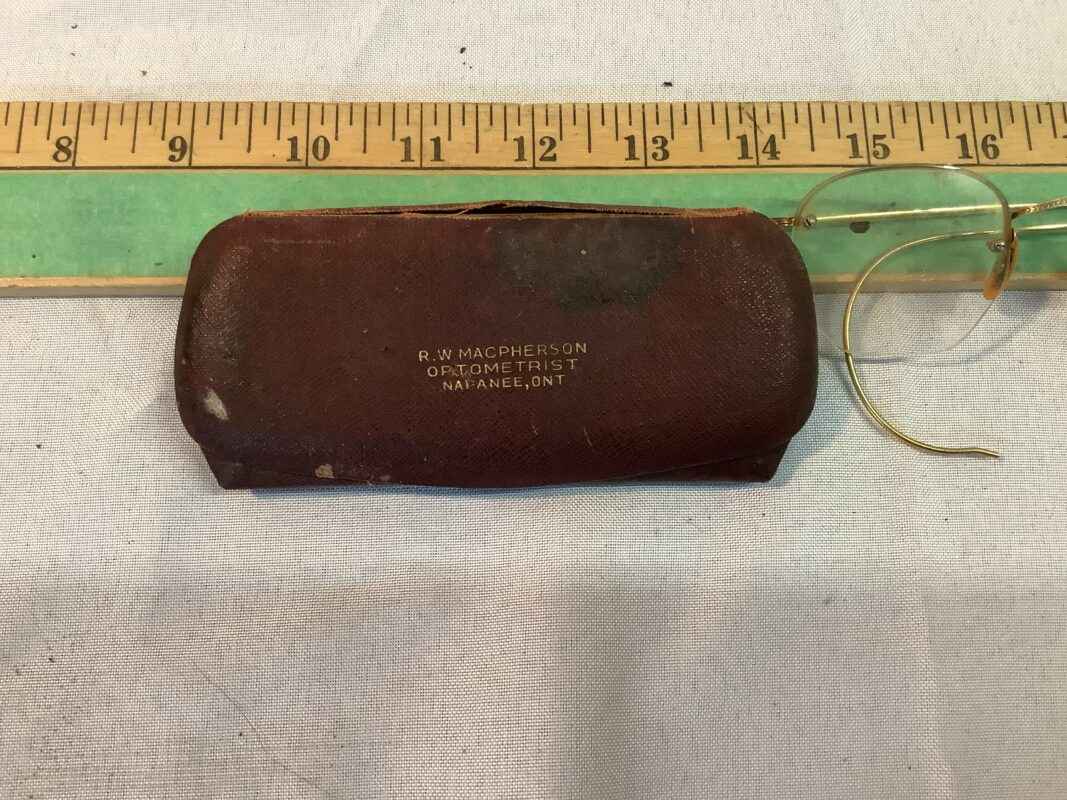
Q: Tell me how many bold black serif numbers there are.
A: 9